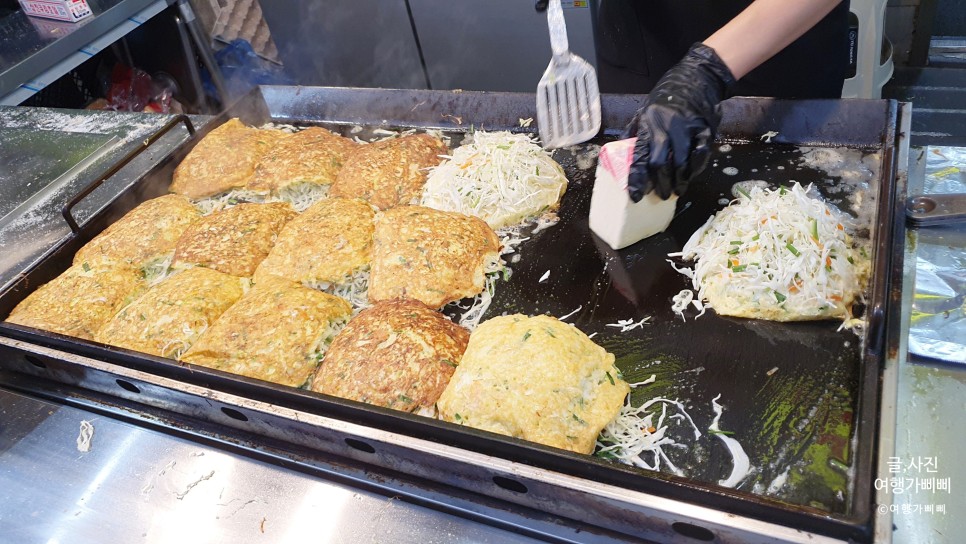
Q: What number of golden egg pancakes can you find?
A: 12